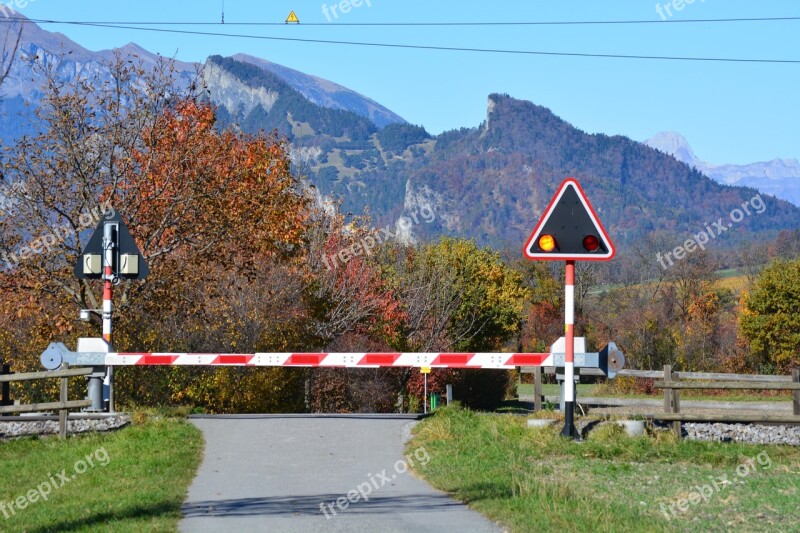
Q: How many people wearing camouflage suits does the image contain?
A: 0